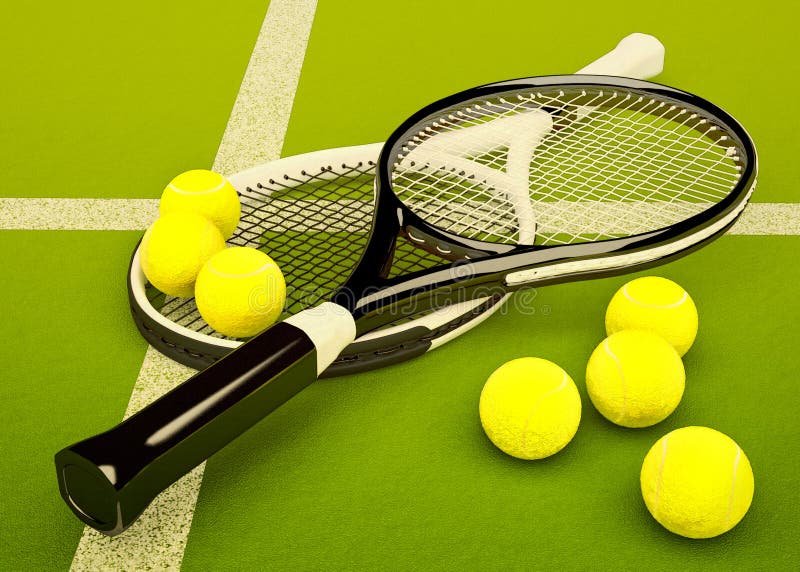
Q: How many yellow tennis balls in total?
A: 7